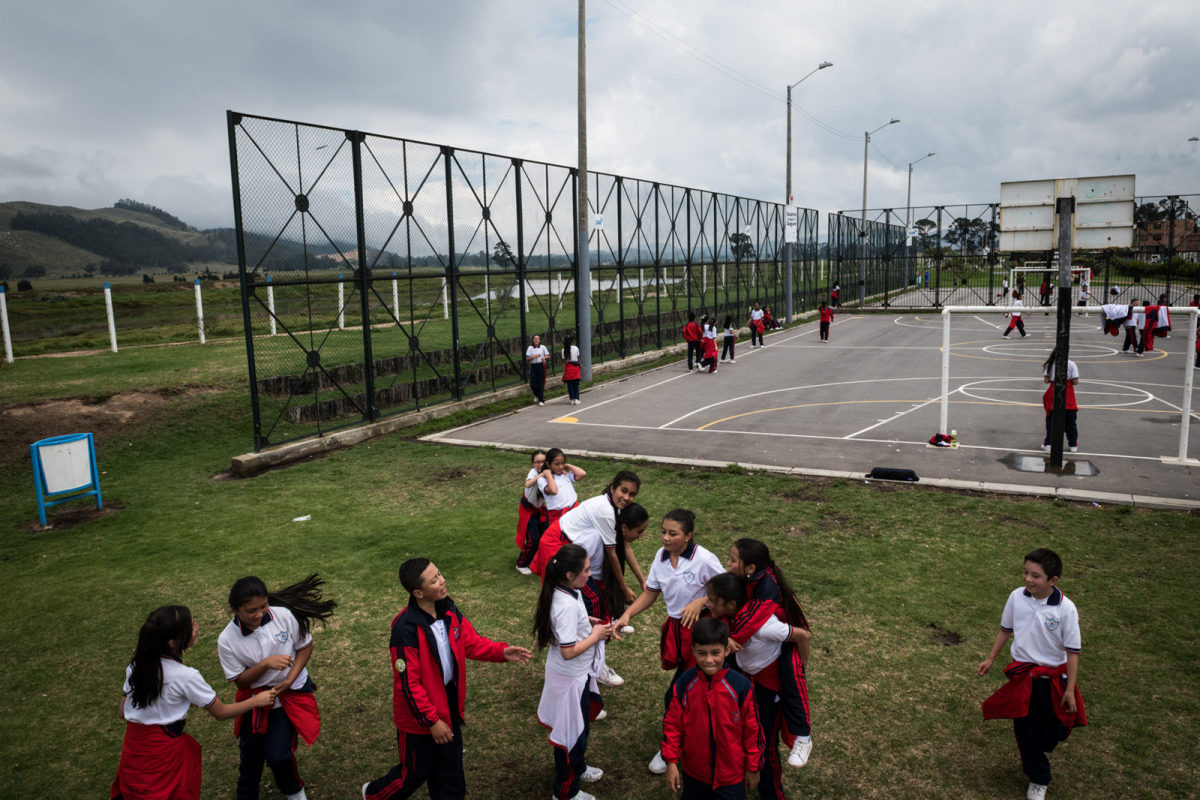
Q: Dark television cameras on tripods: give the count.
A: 0